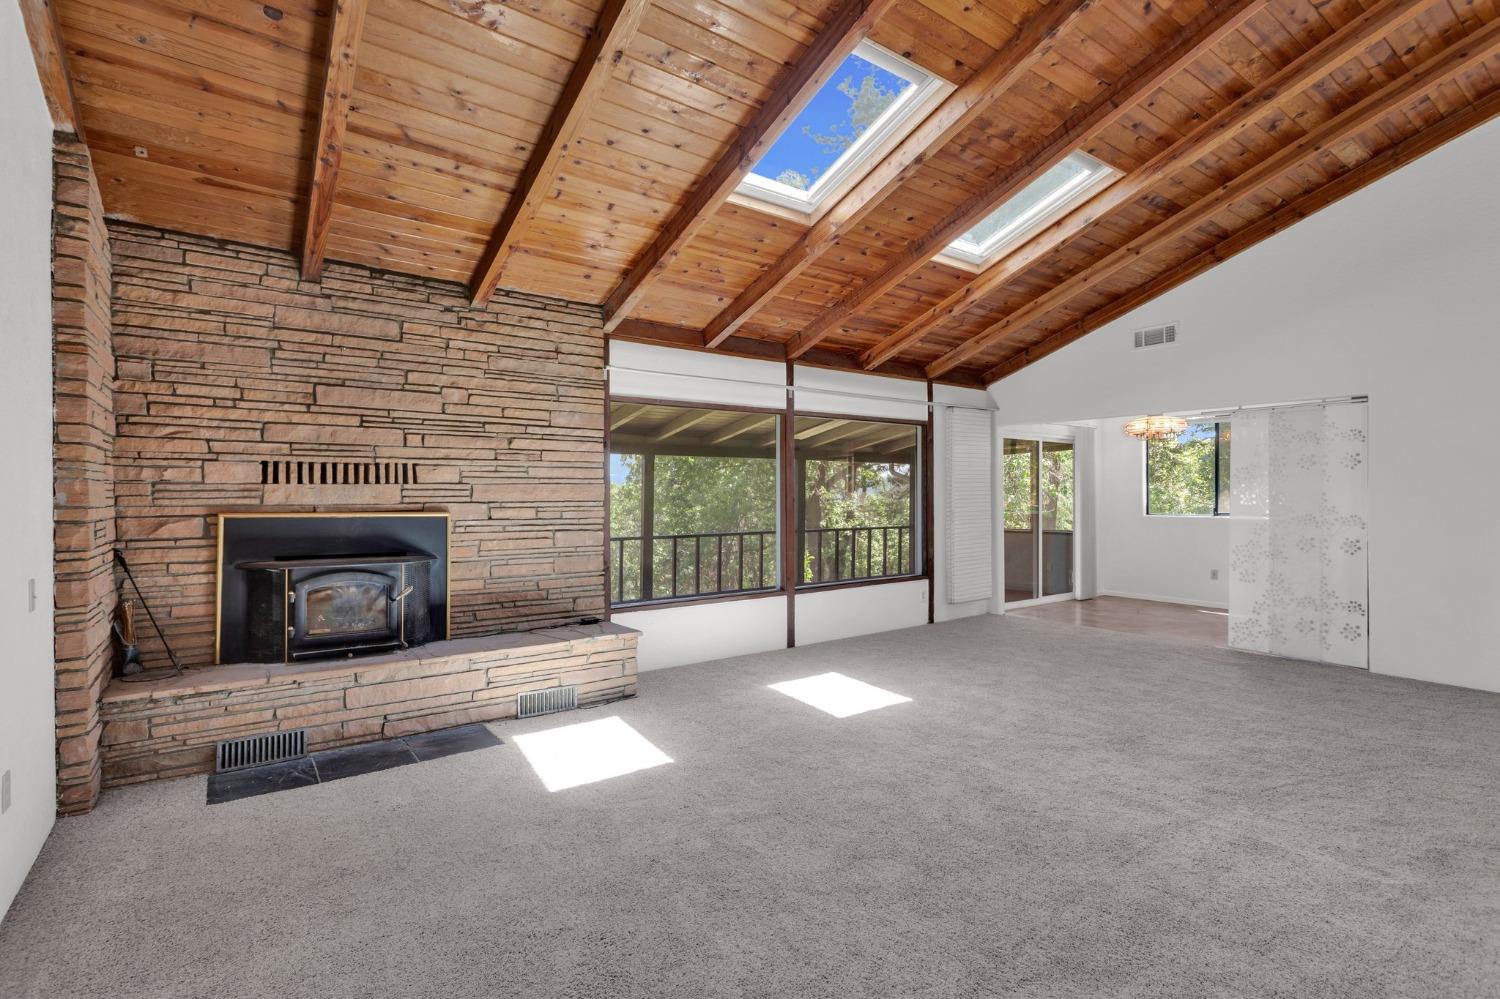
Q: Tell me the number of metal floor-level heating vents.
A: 2